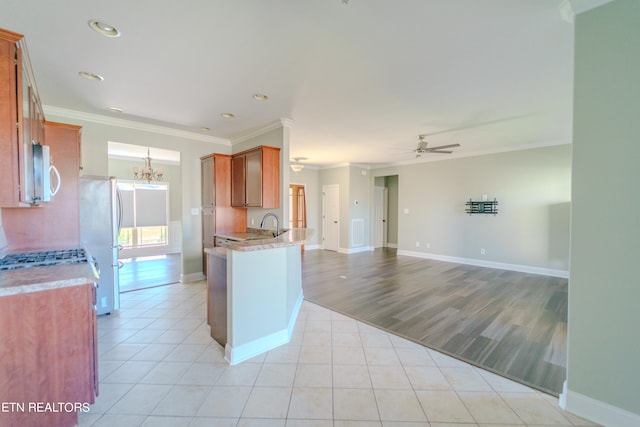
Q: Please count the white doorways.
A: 2